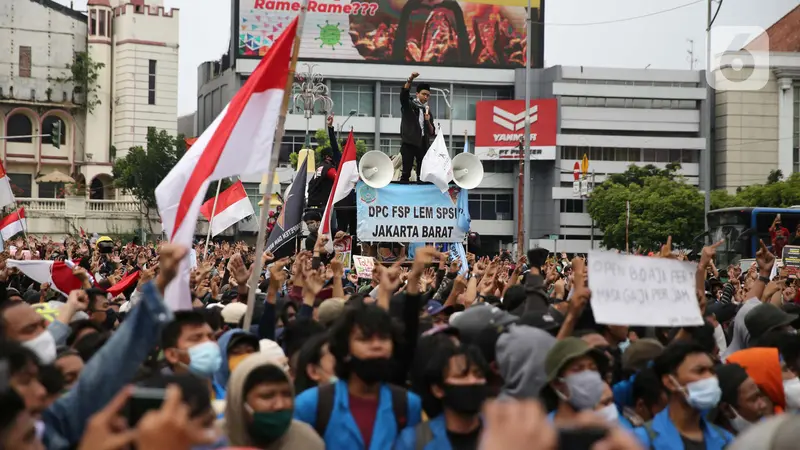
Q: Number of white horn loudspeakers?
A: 2